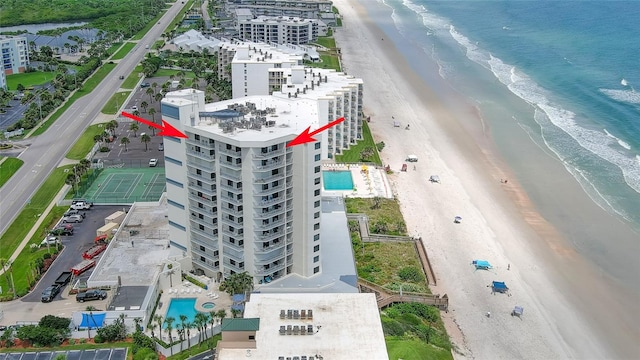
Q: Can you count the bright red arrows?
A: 2